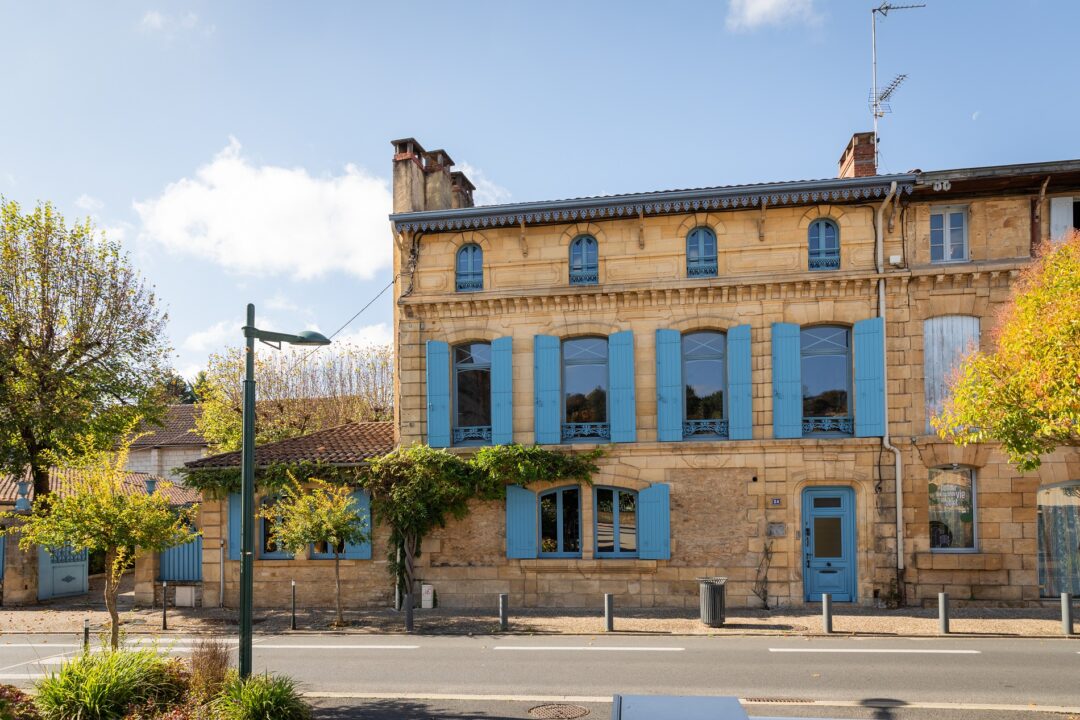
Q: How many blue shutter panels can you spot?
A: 12